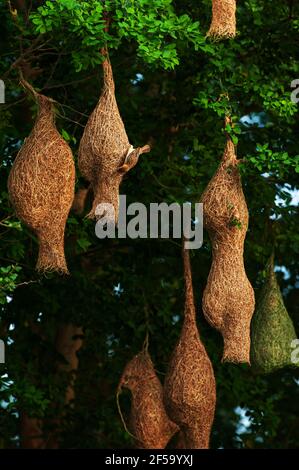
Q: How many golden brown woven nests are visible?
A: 6